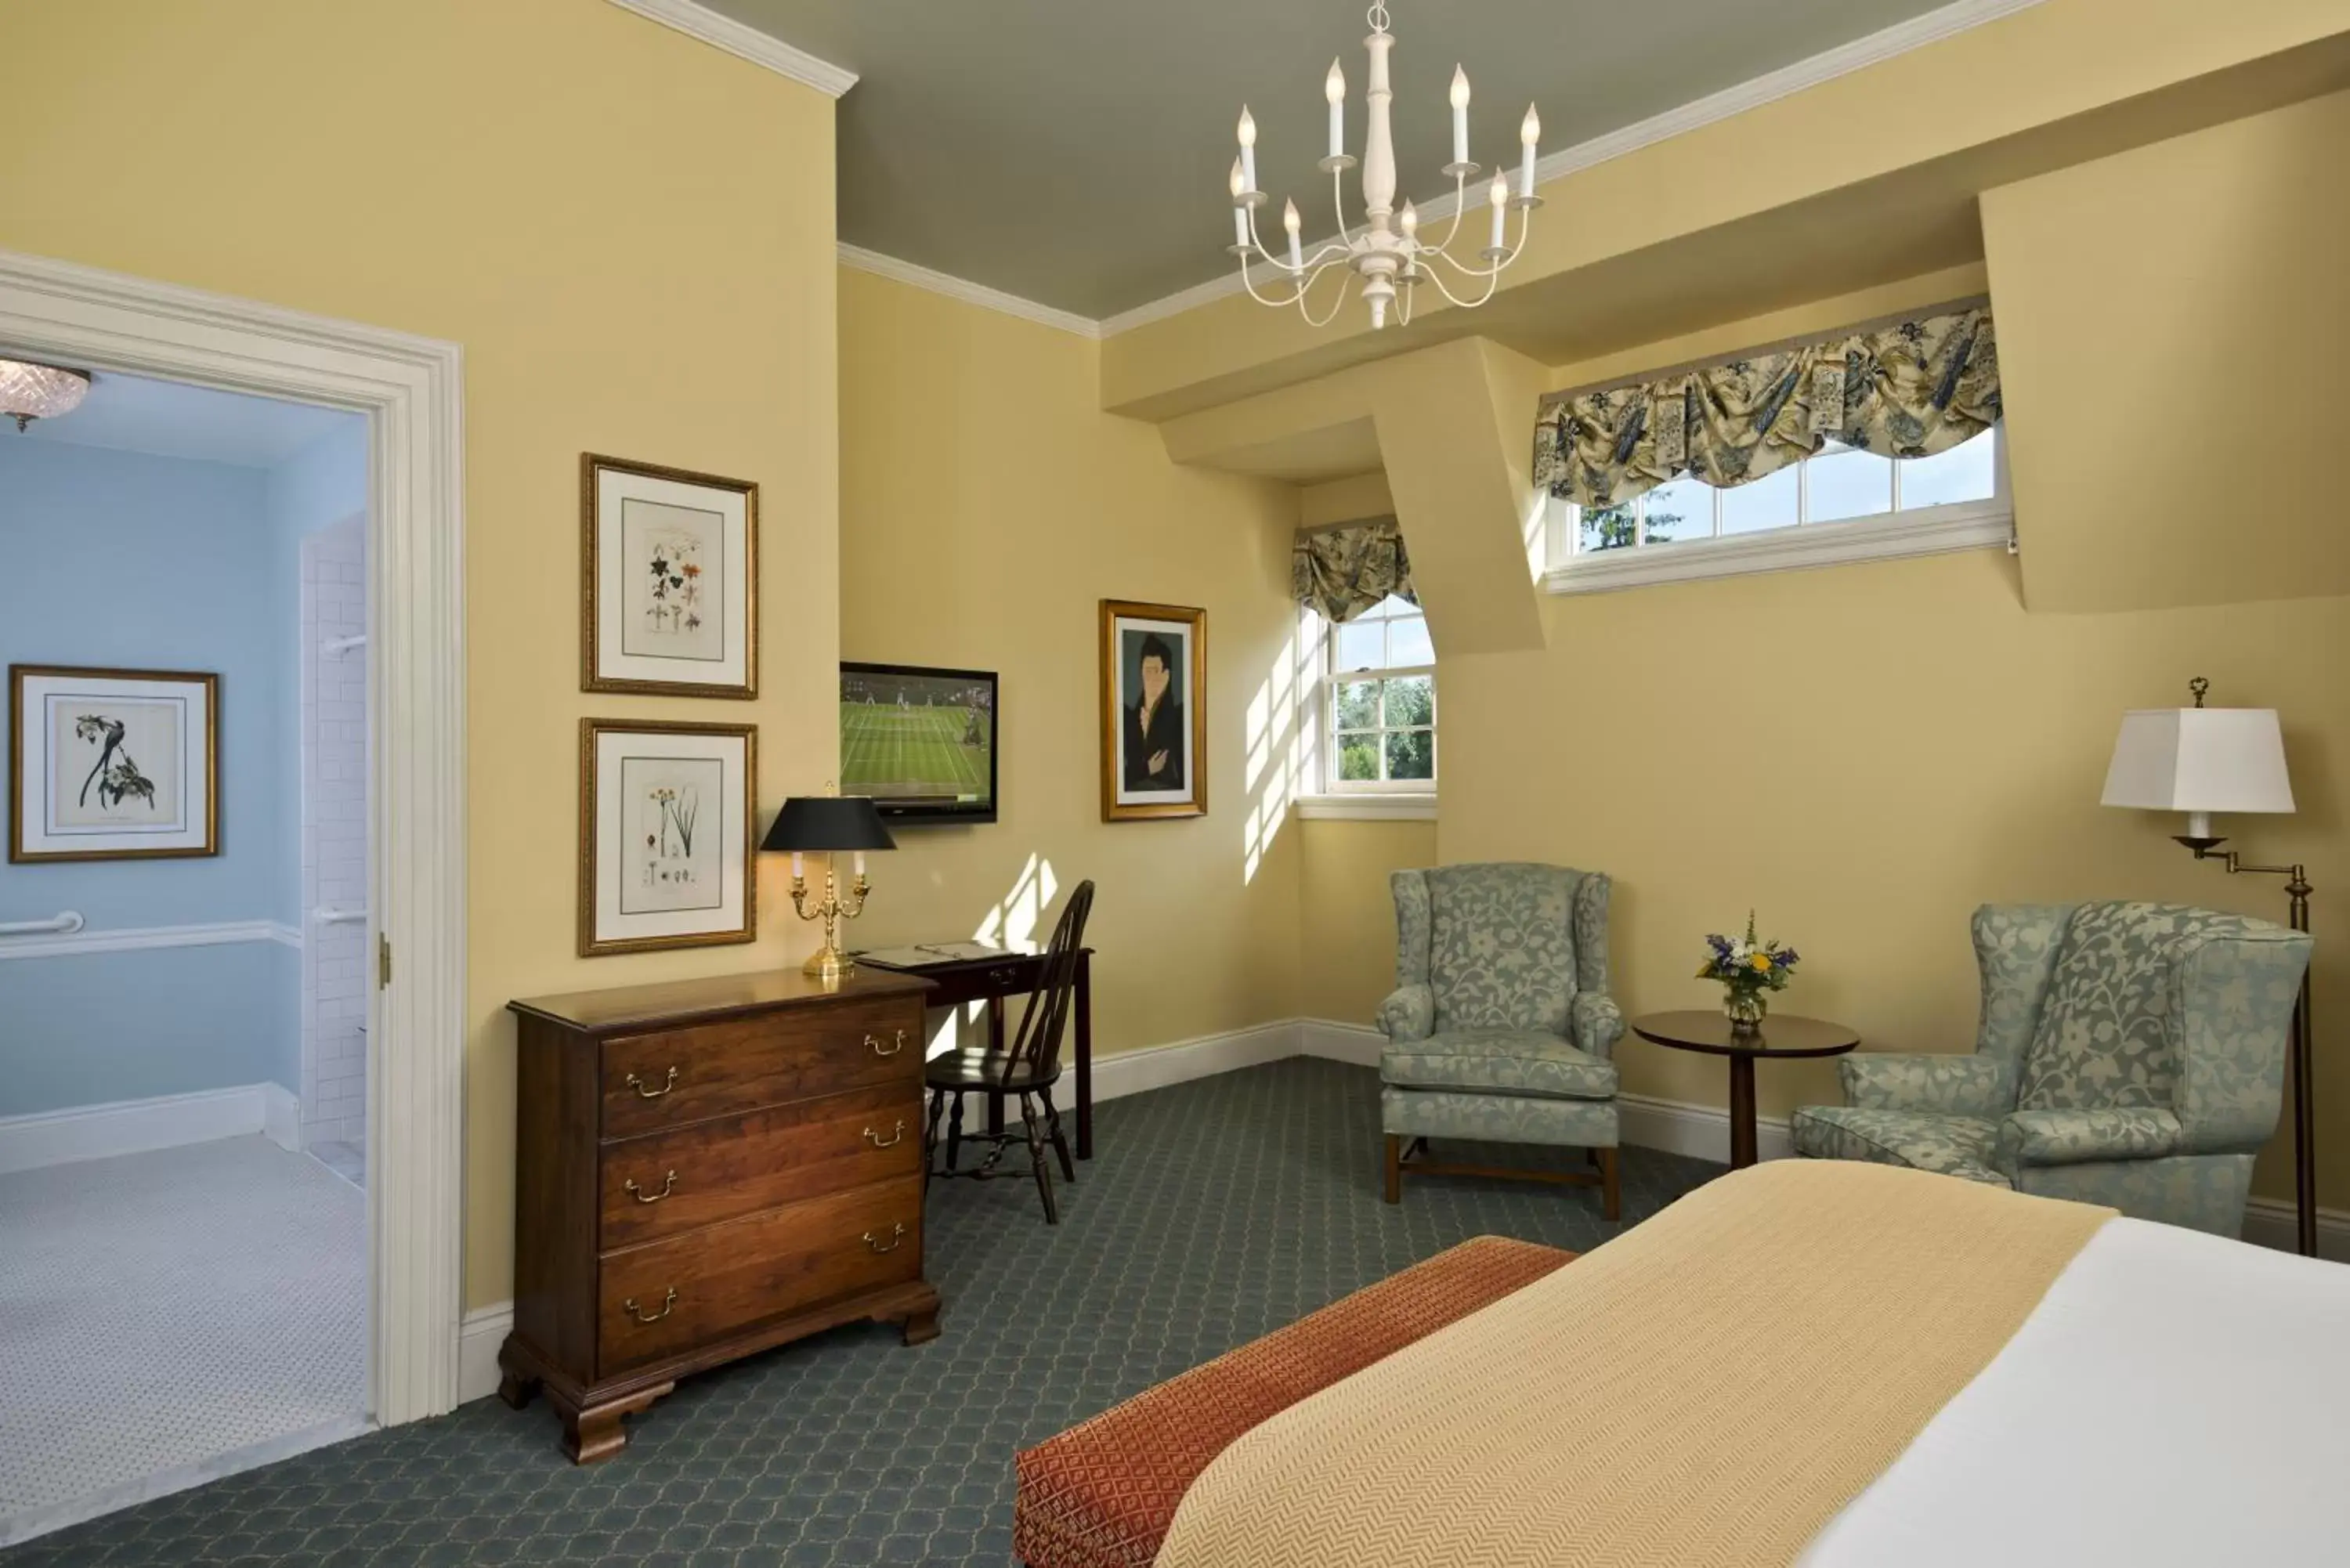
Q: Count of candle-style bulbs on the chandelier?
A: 8